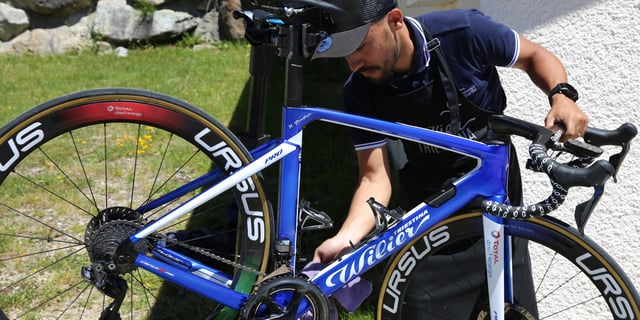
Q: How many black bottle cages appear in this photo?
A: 2